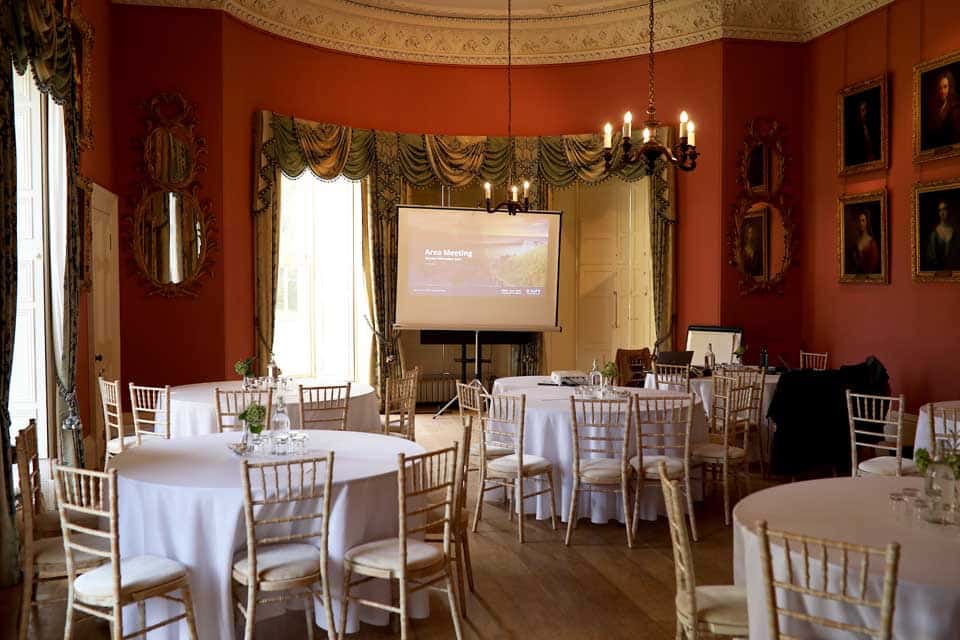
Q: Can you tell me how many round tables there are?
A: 6